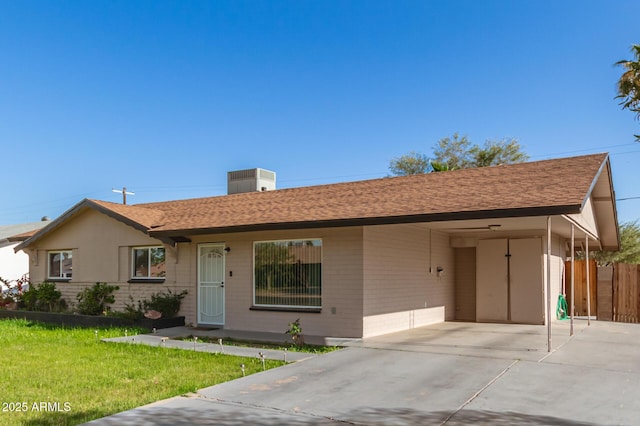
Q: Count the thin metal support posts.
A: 3